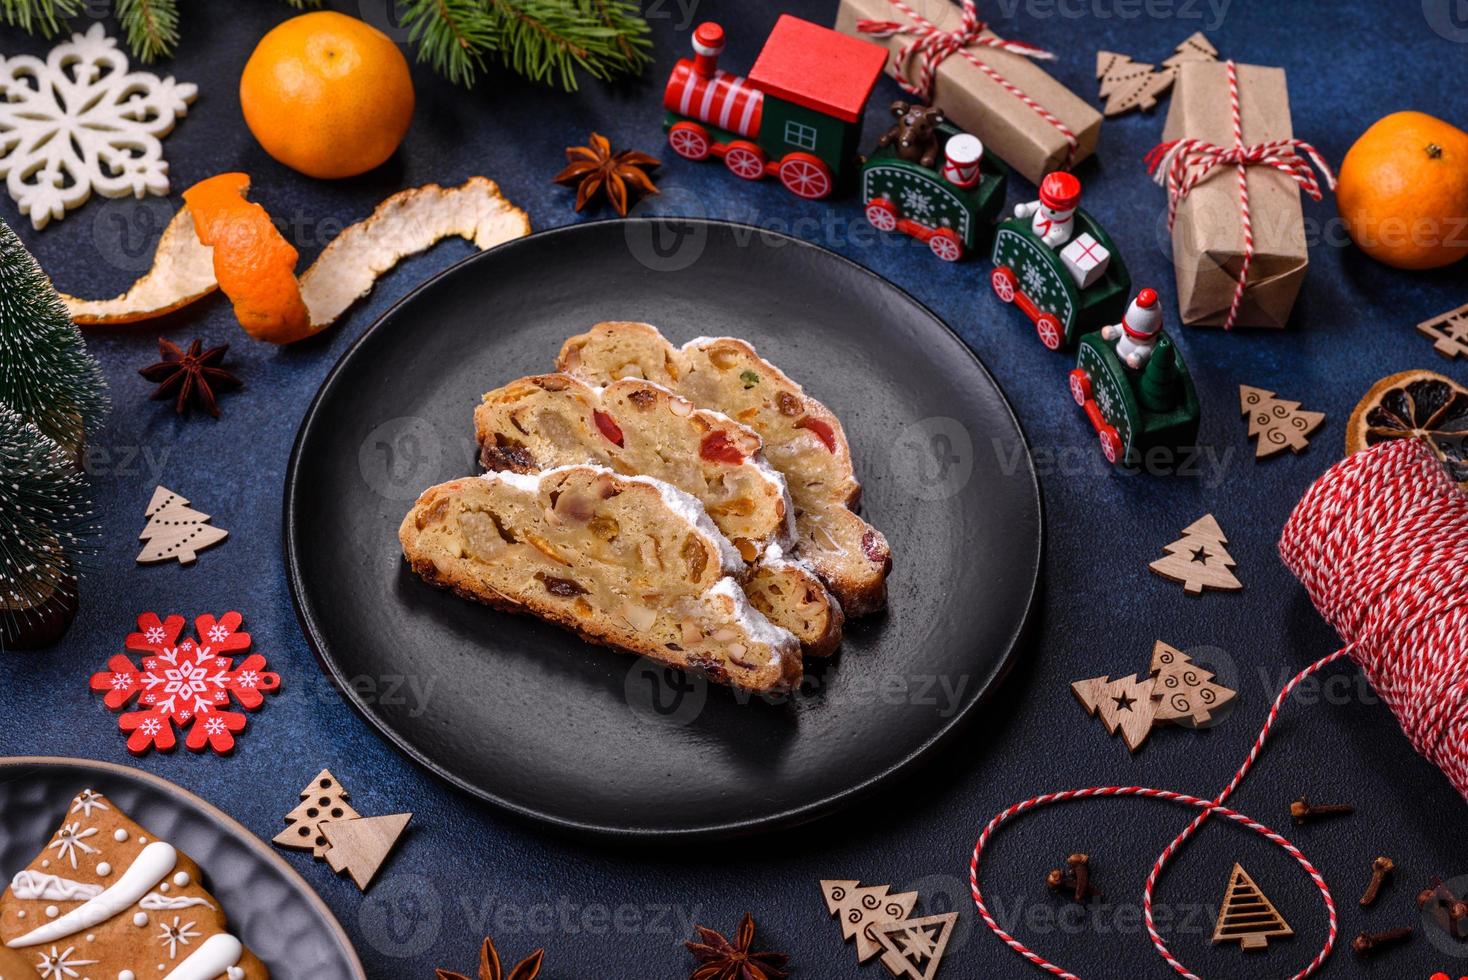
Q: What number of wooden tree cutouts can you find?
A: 13